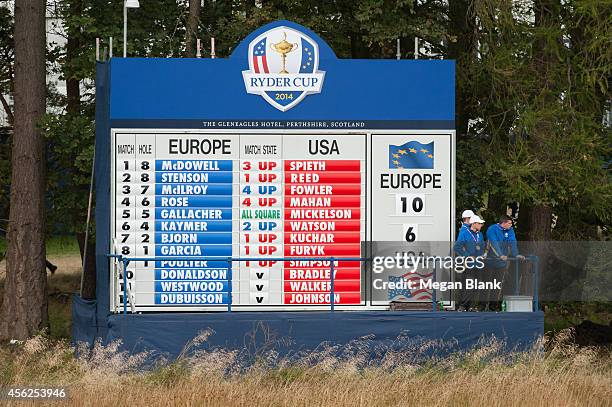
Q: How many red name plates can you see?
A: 12